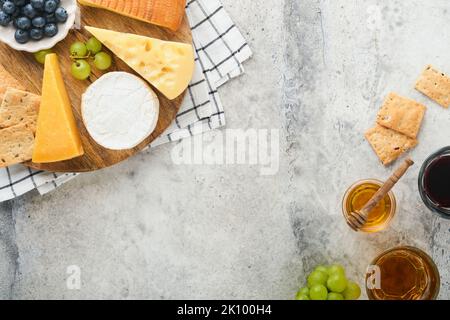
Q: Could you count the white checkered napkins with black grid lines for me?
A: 1